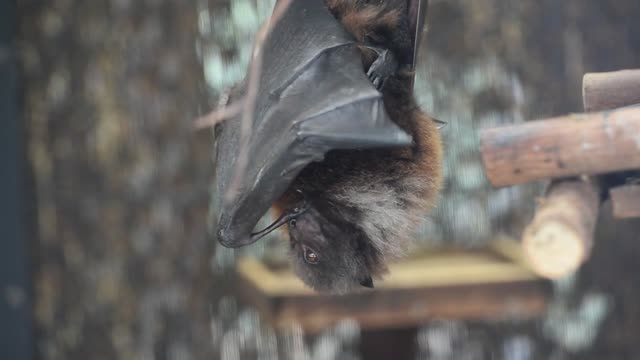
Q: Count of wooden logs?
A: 4